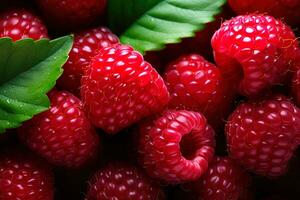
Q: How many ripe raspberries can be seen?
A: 14